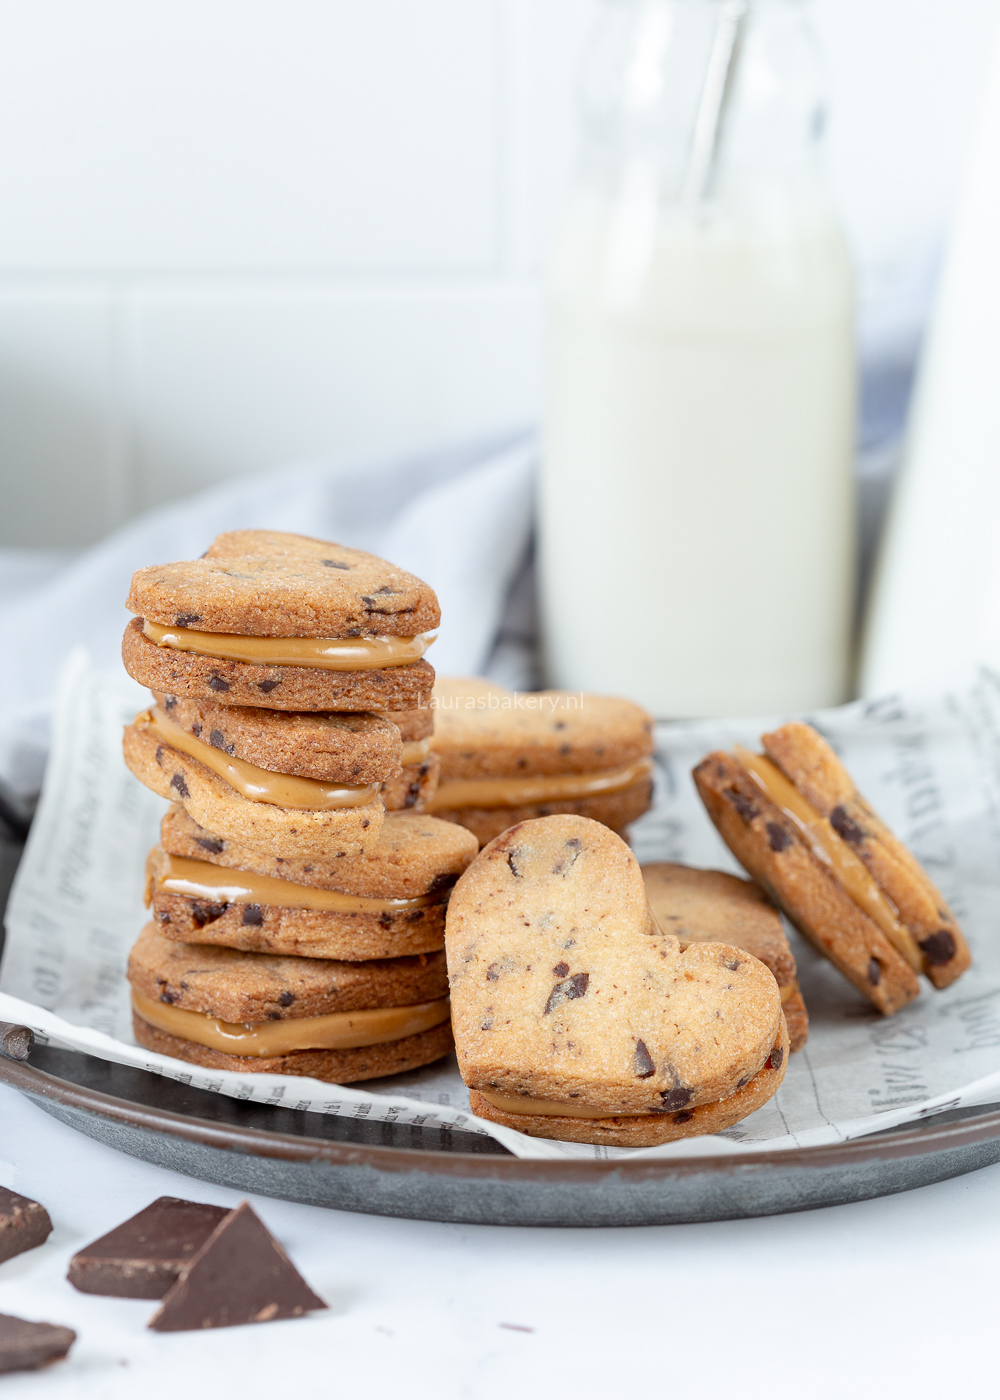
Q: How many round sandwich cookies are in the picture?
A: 0